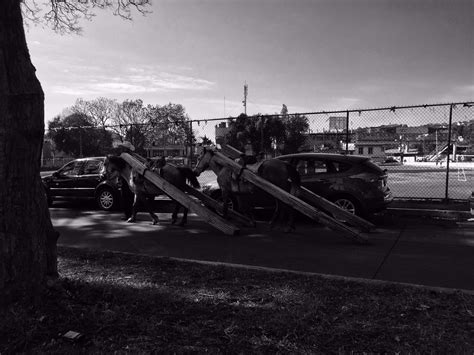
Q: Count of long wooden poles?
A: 4